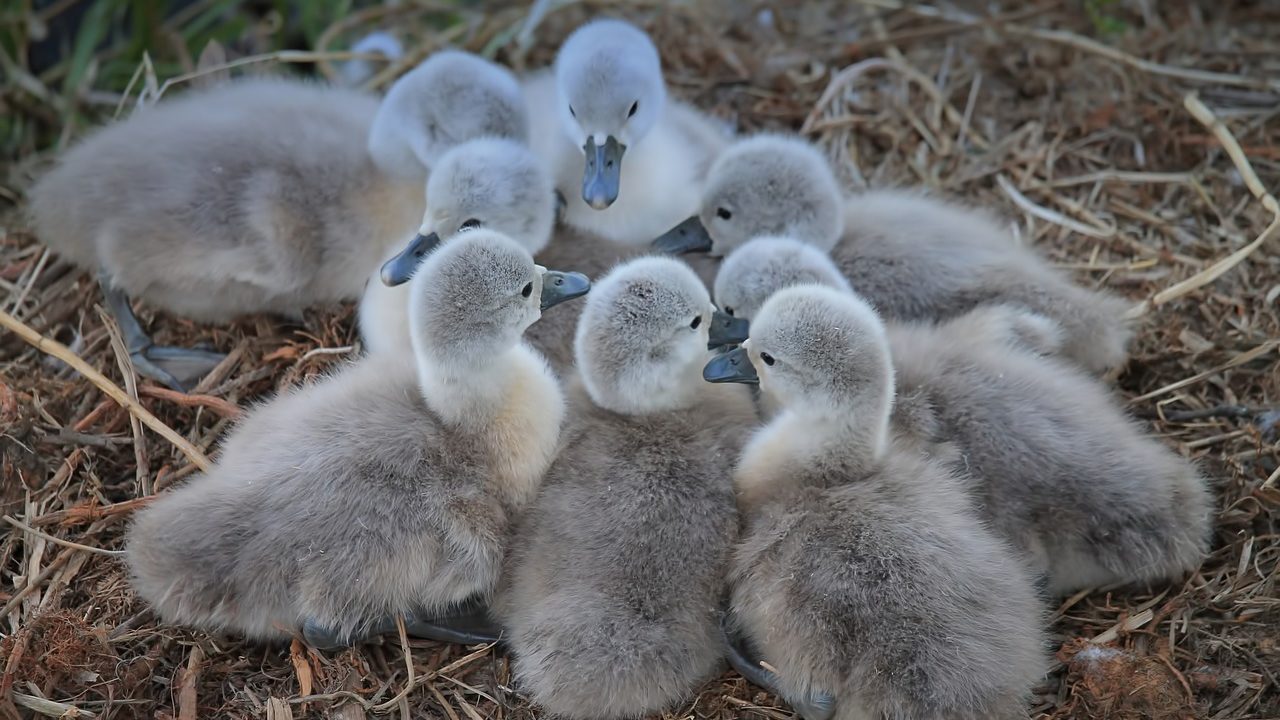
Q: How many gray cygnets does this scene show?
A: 8